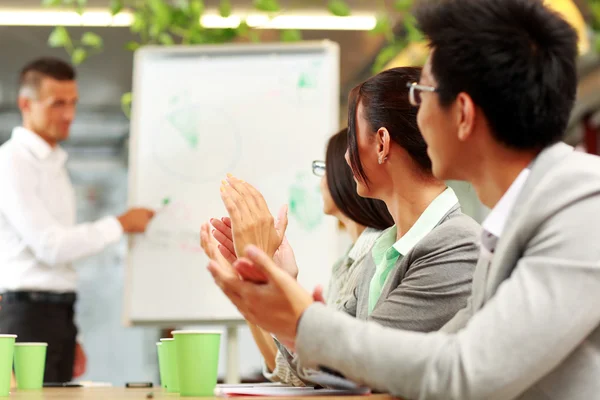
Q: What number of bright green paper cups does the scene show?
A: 5